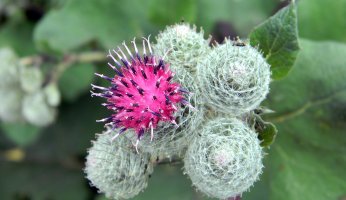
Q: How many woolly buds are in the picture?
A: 4